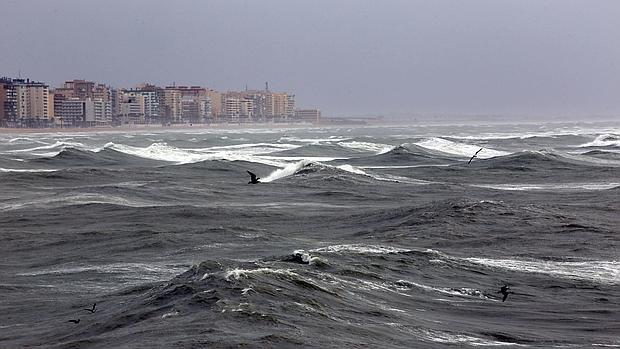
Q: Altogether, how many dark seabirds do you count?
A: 5